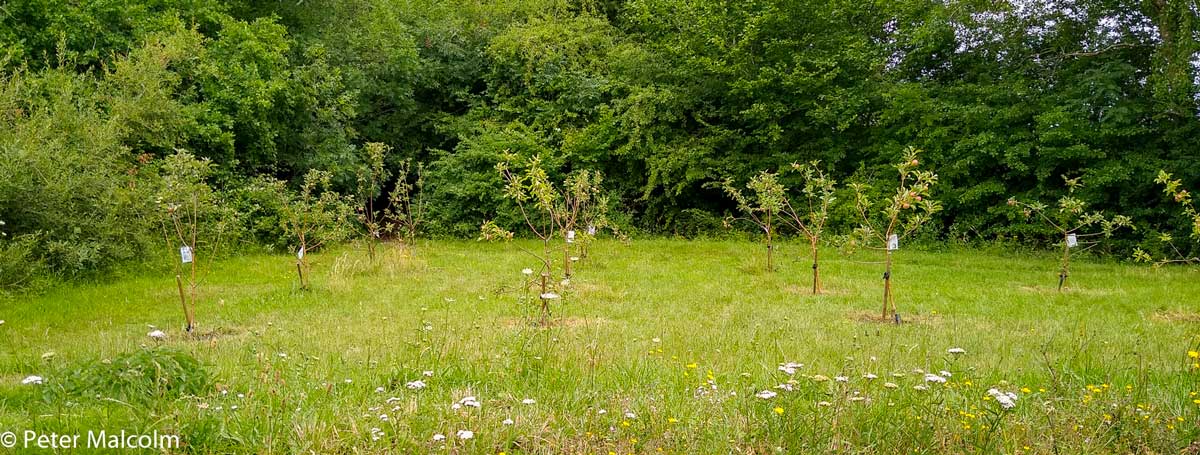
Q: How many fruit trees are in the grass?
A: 12